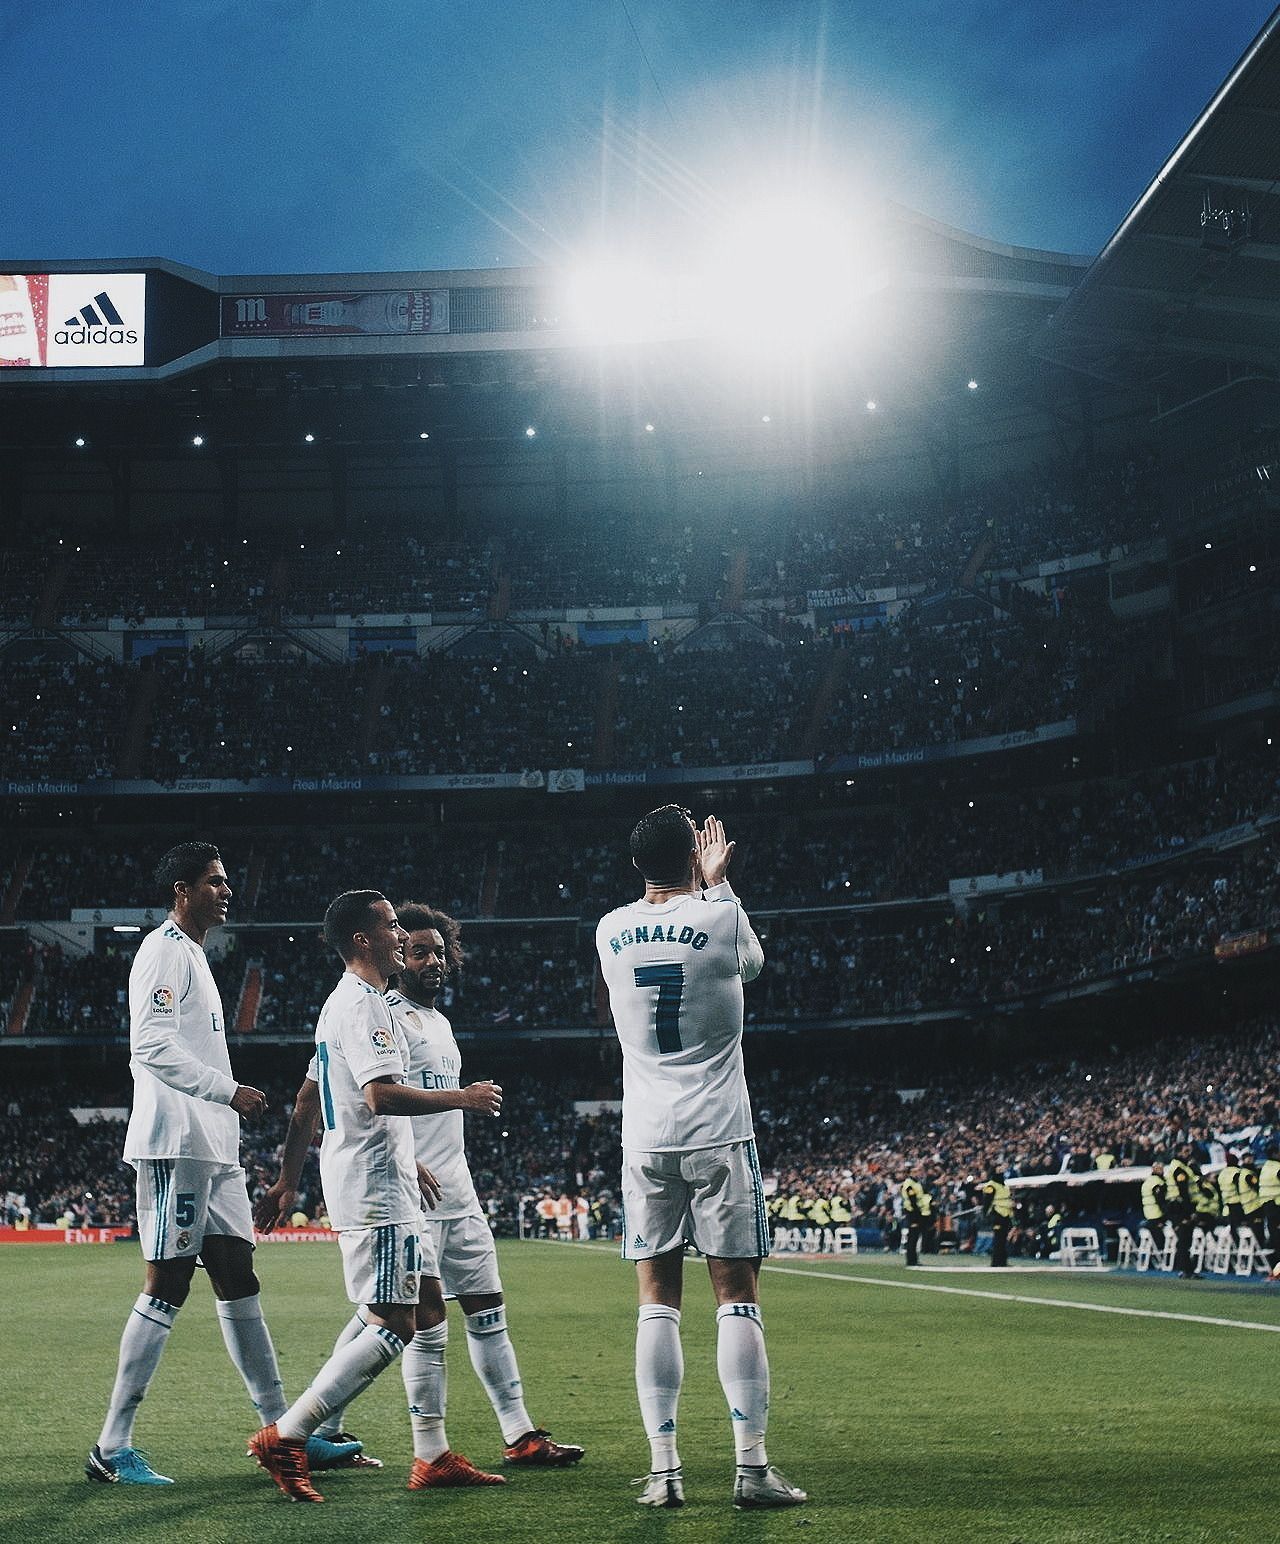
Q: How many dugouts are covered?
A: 1